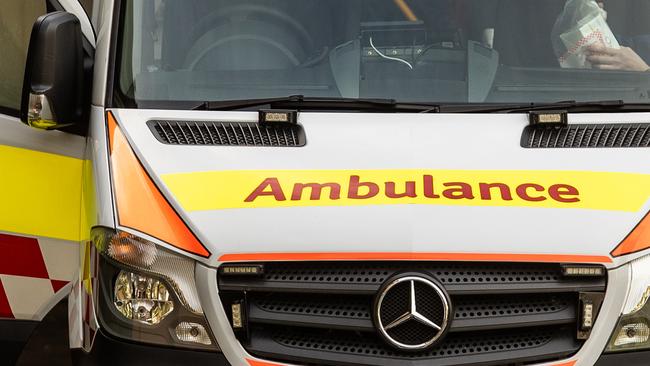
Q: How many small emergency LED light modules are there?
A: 6